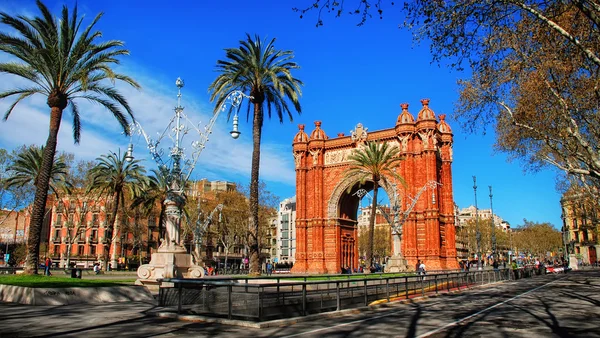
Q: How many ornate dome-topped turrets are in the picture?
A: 5